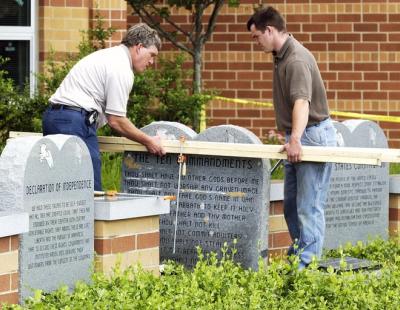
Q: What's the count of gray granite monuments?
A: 3